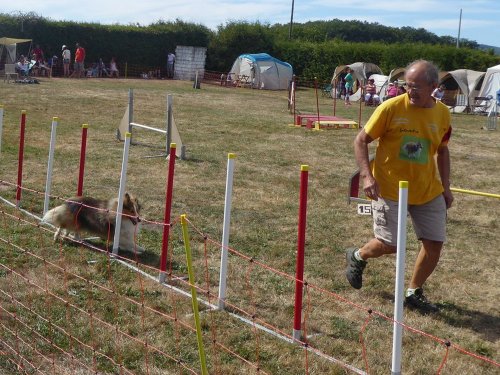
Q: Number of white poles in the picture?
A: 5